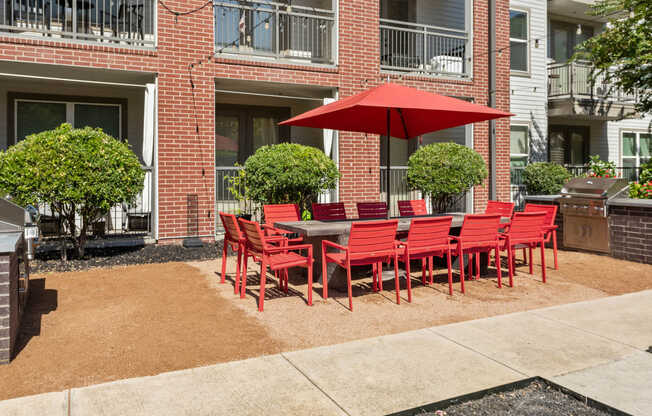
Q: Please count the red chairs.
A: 12